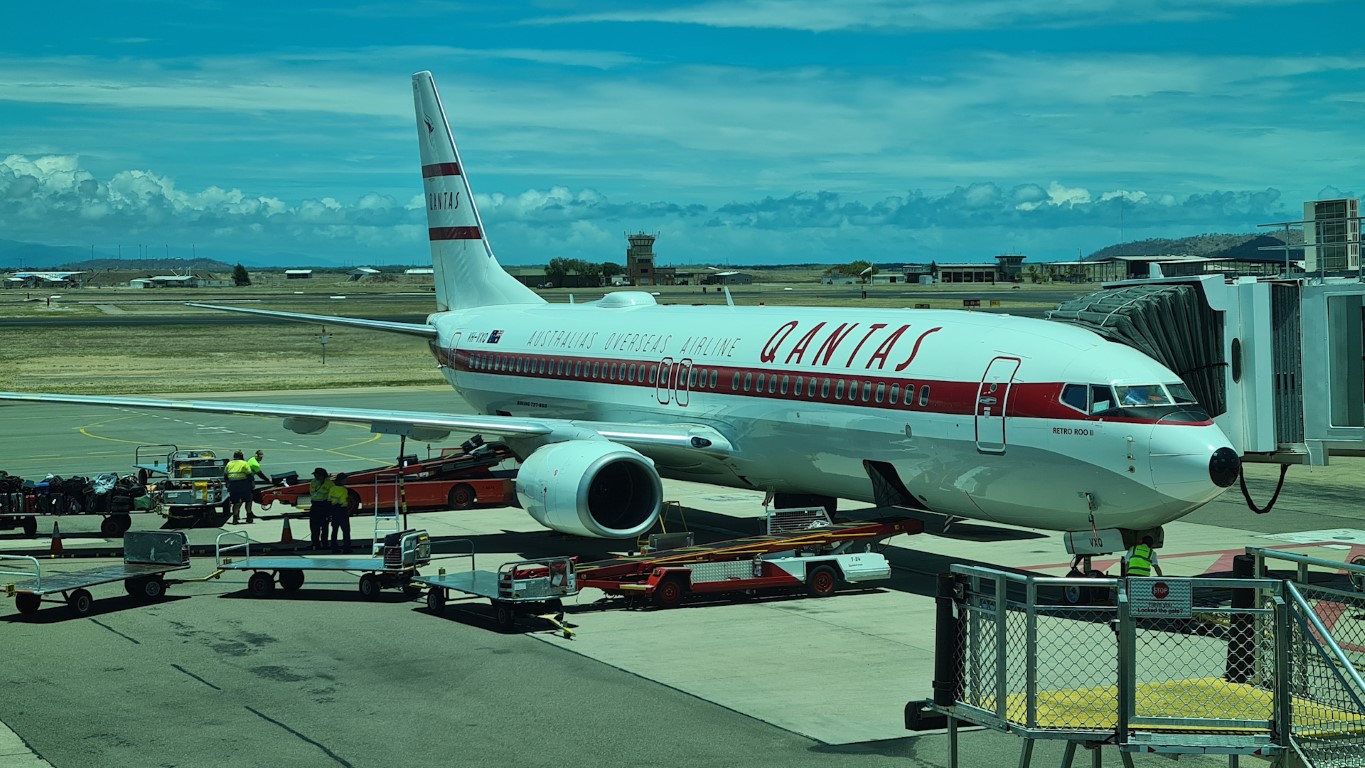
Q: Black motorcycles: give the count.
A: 0